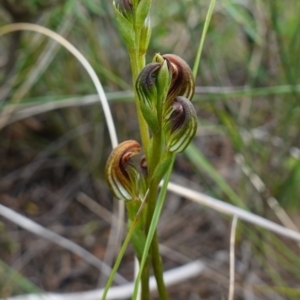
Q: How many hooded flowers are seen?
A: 4